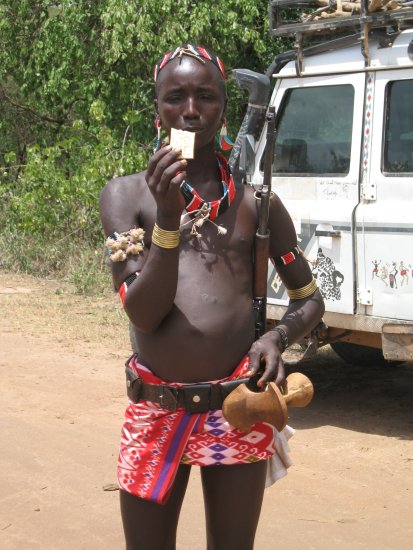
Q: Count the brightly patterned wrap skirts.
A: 1